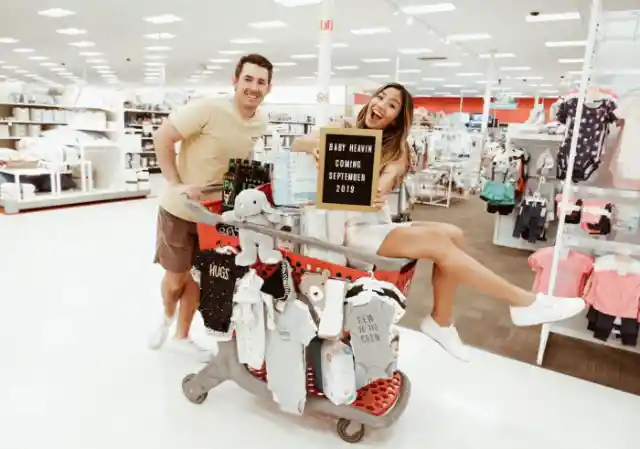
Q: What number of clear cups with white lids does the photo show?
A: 0